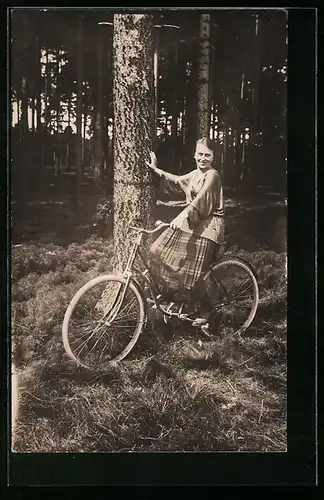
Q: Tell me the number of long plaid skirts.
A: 1